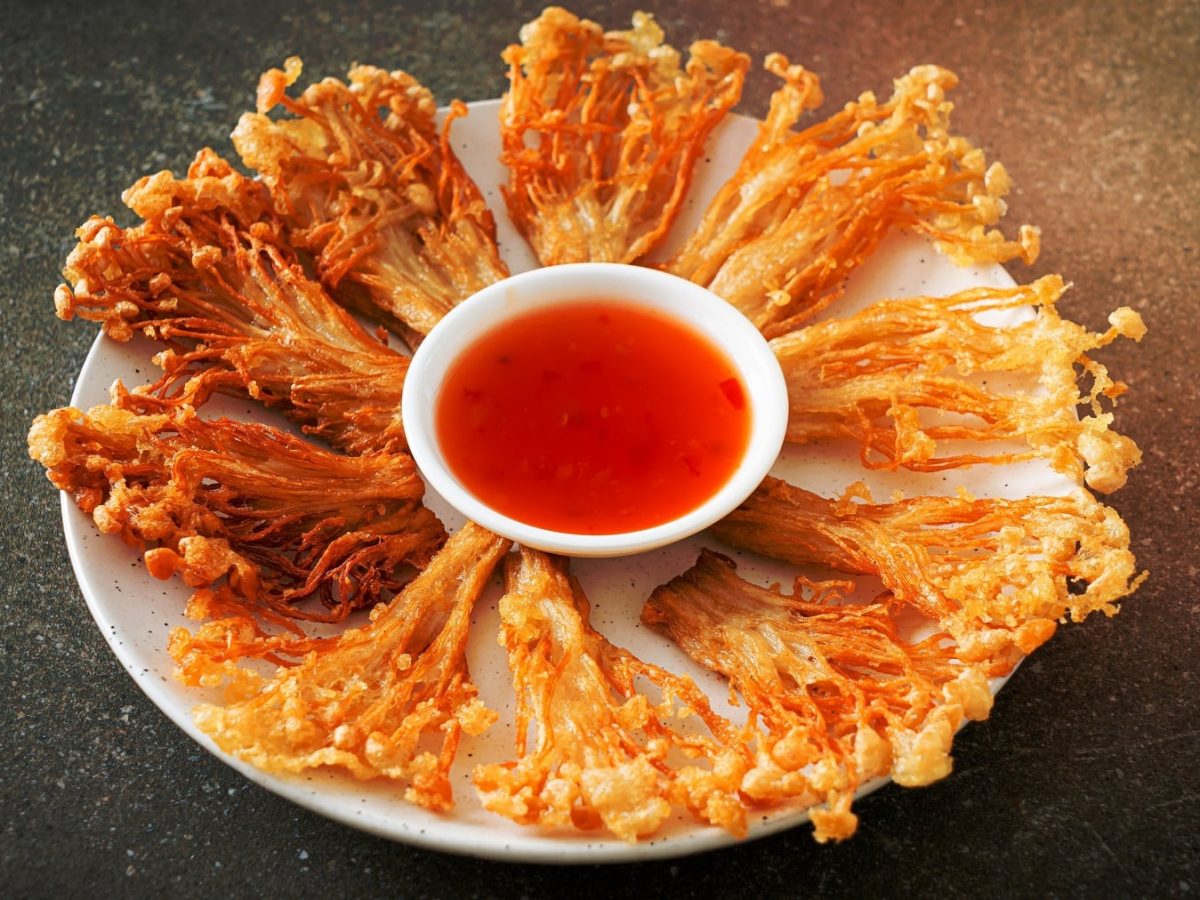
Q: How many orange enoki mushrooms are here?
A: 10